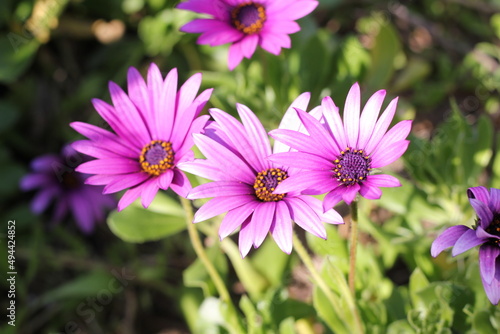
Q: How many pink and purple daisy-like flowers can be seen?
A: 6